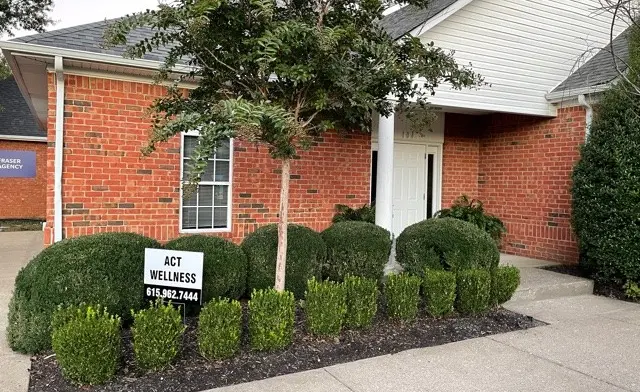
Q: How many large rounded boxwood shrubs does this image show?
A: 5